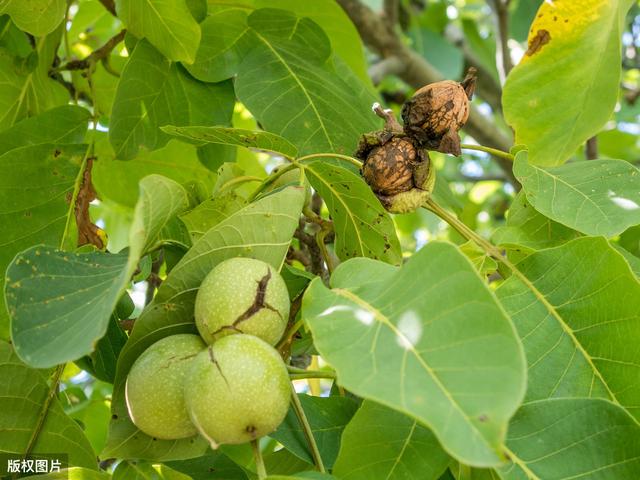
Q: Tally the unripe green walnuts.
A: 3